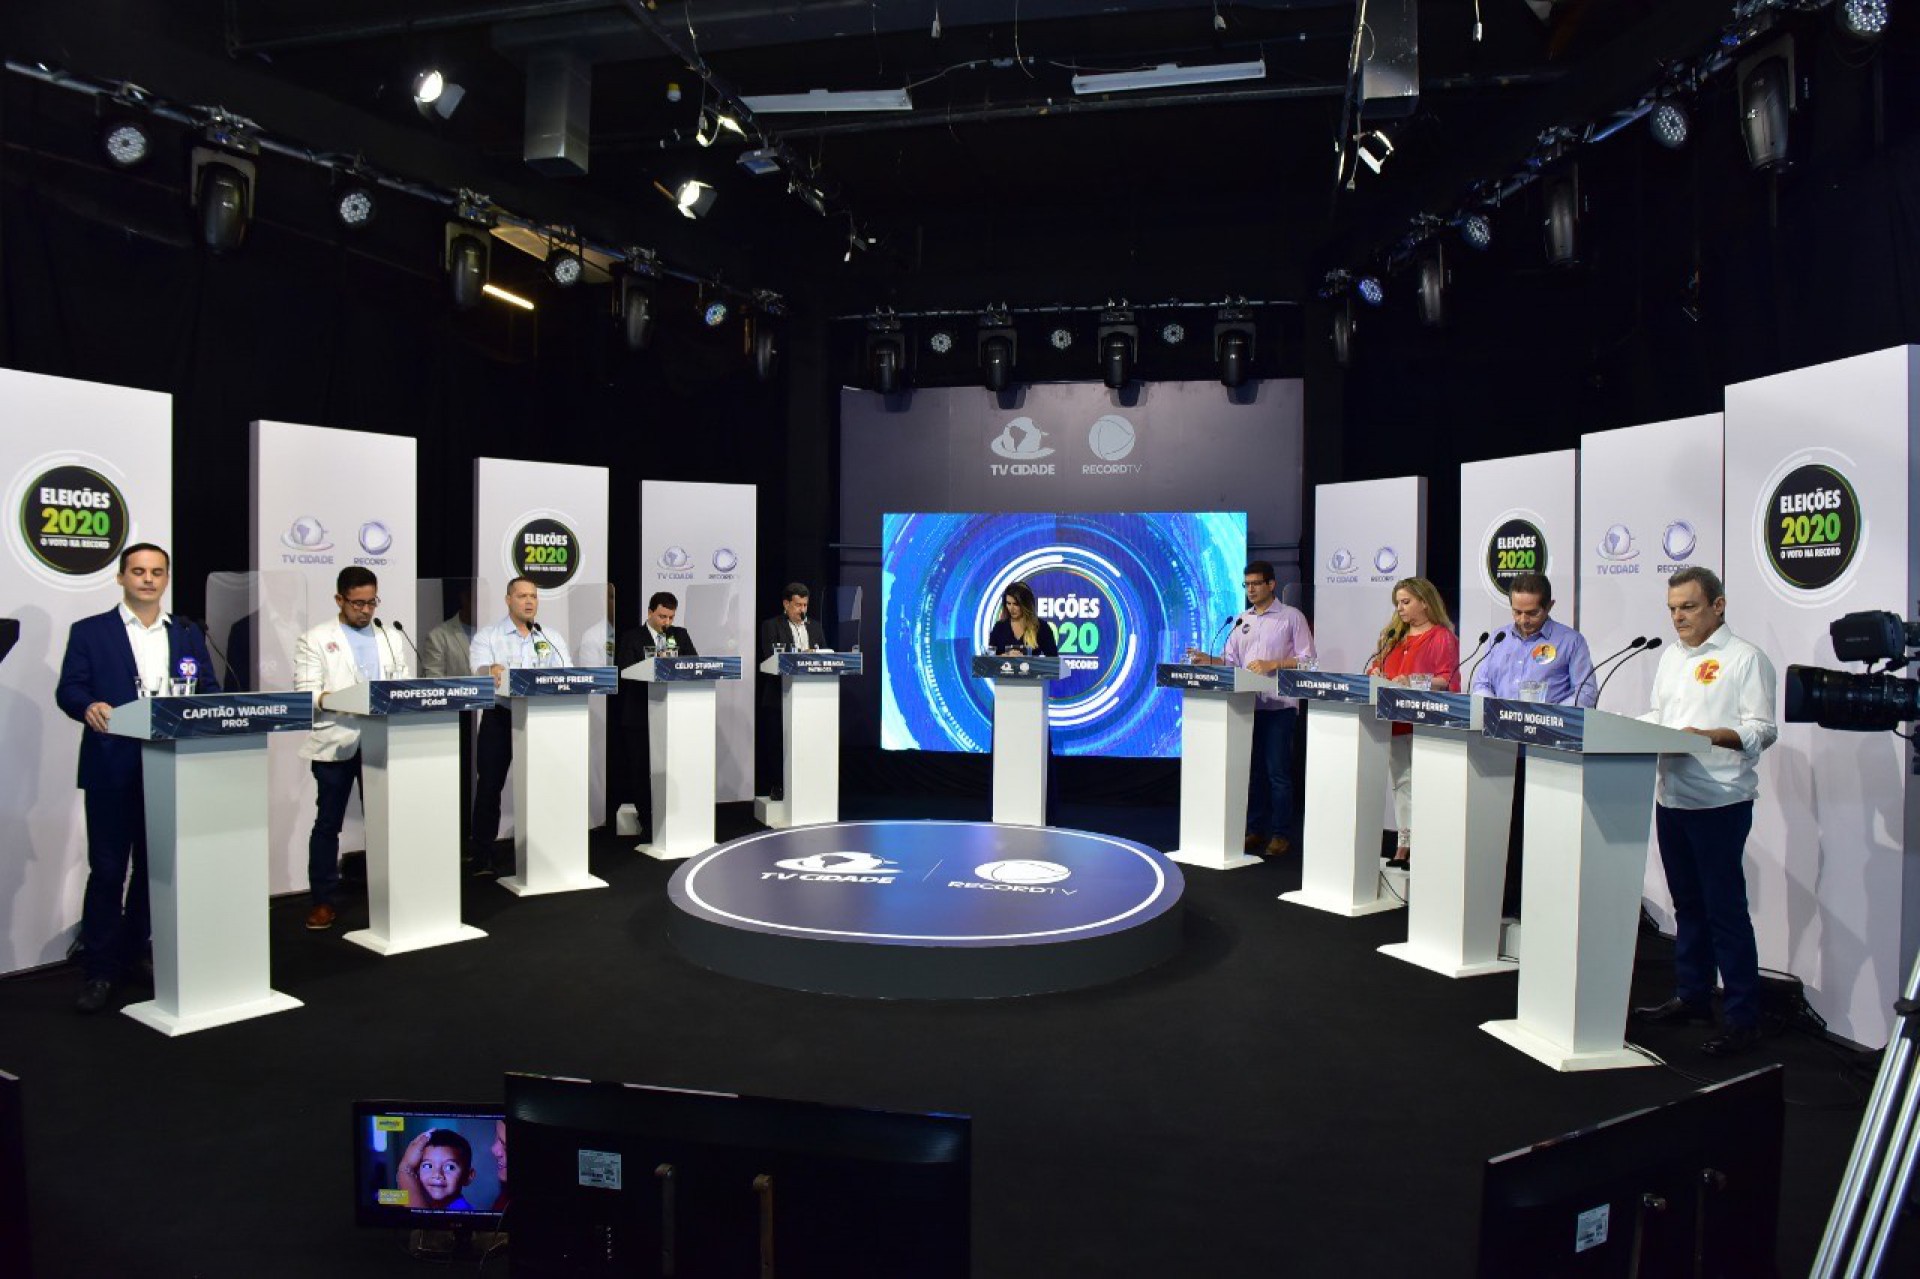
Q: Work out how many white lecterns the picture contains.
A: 10